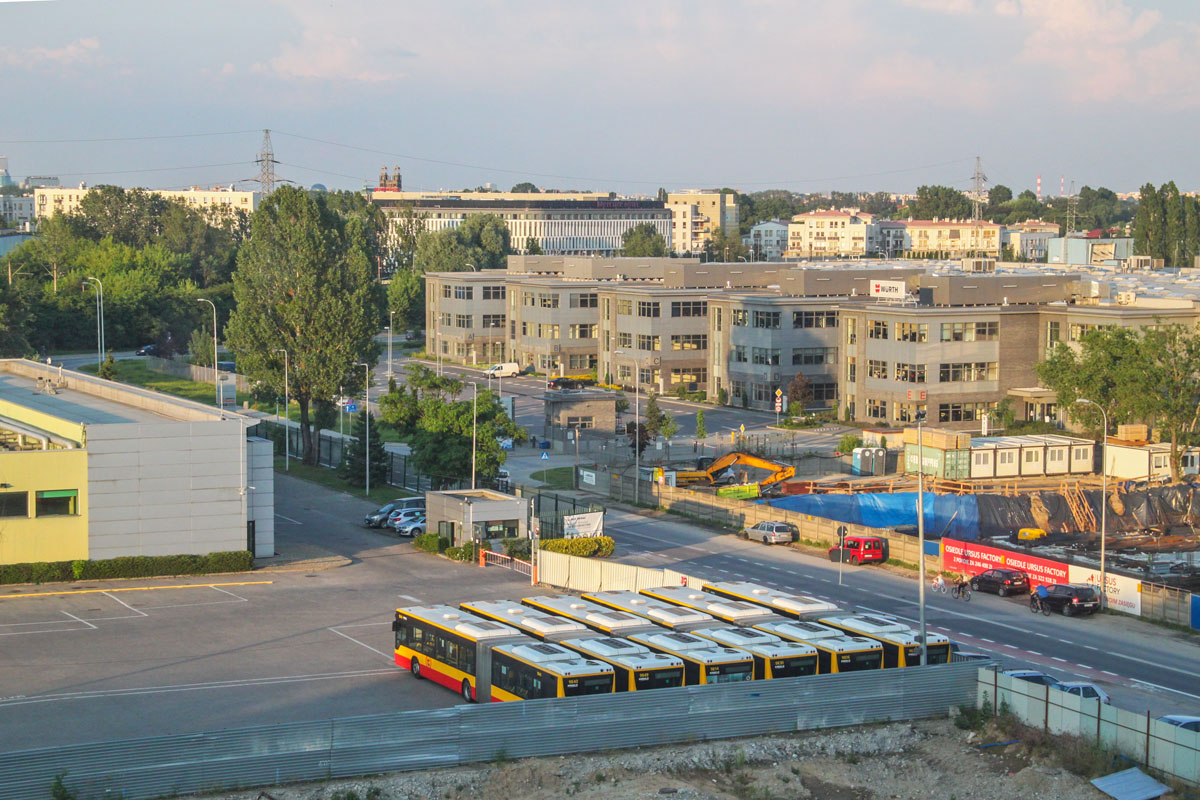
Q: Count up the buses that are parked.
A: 6